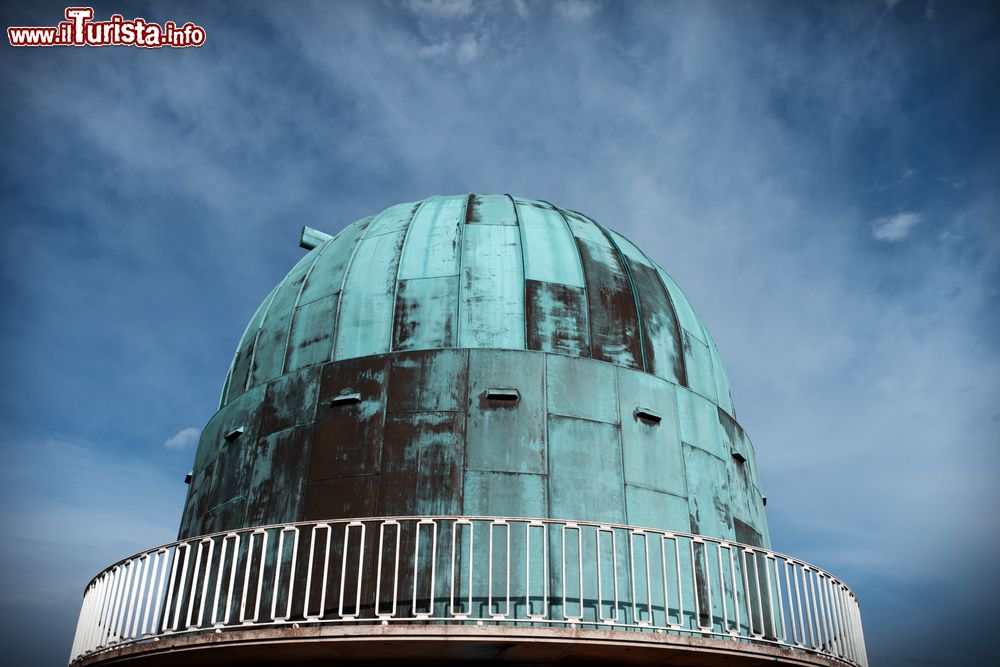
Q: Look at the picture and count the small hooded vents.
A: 7